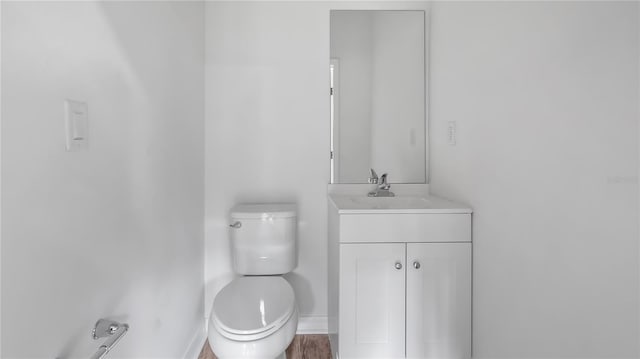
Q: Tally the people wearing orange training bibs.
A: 0